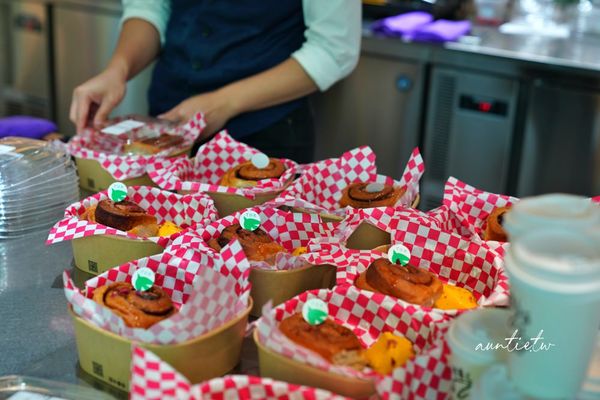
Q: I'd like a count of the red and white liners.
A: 10